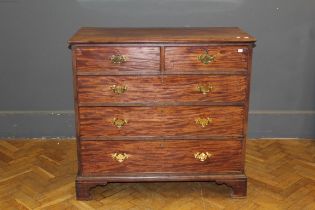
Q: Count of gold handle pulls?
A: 8